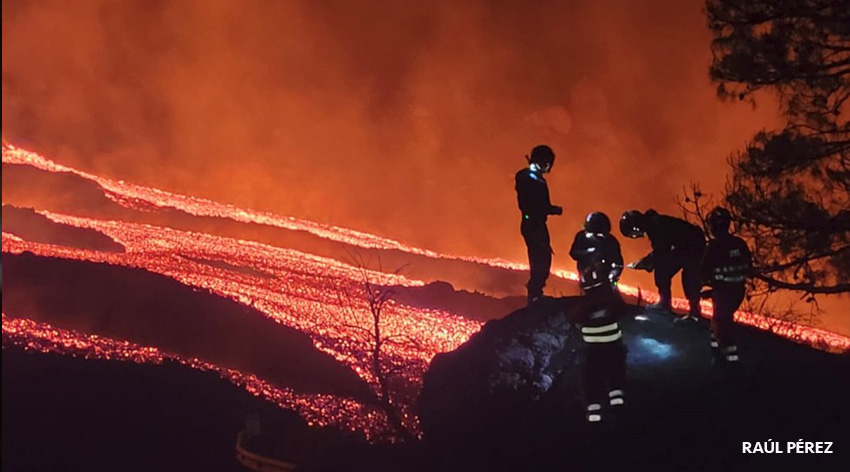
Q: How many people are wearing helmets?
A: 5